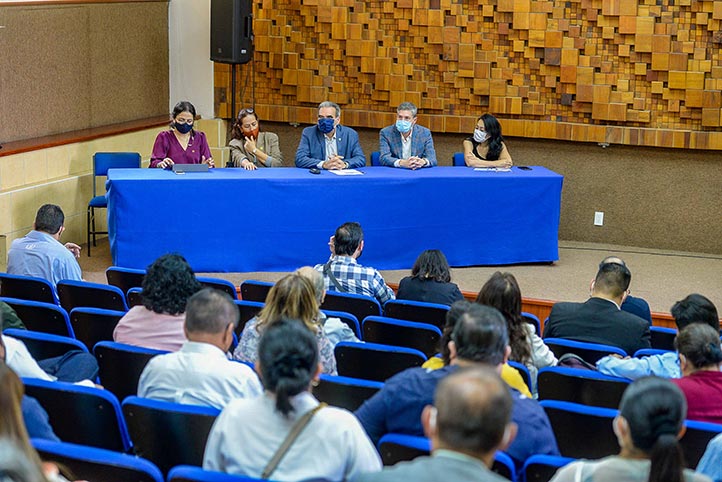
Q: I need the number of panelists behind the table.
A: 5